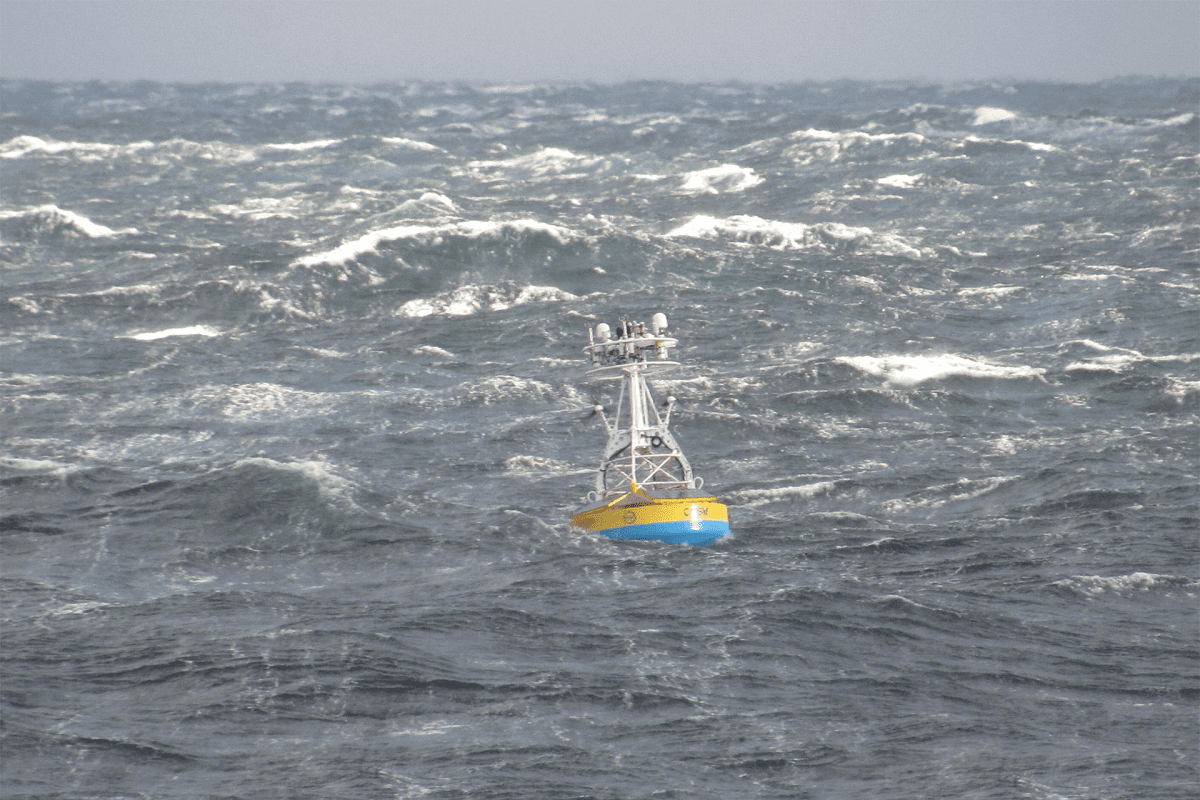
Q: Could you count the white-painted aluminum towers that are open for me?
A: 1